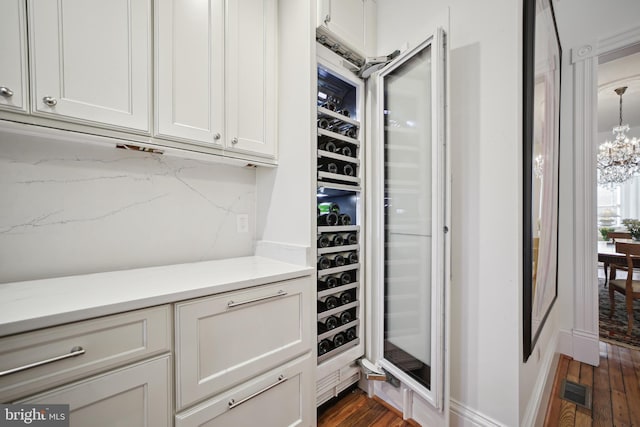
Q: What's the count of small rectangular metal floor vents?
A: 1